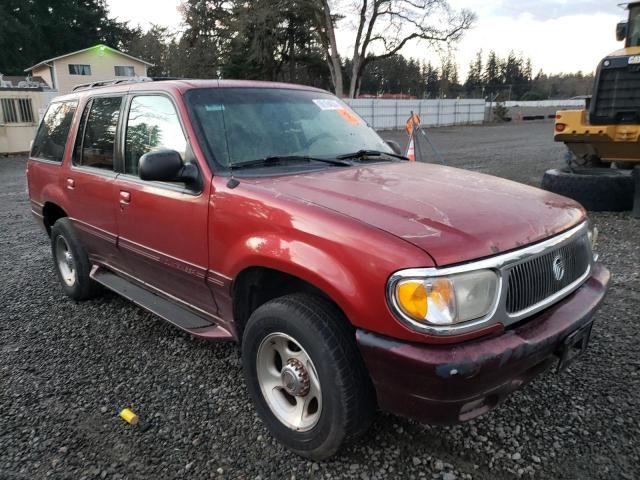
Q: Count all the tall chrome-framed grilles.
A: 1